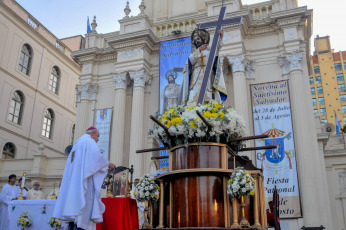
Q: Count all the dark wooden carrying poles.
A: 6